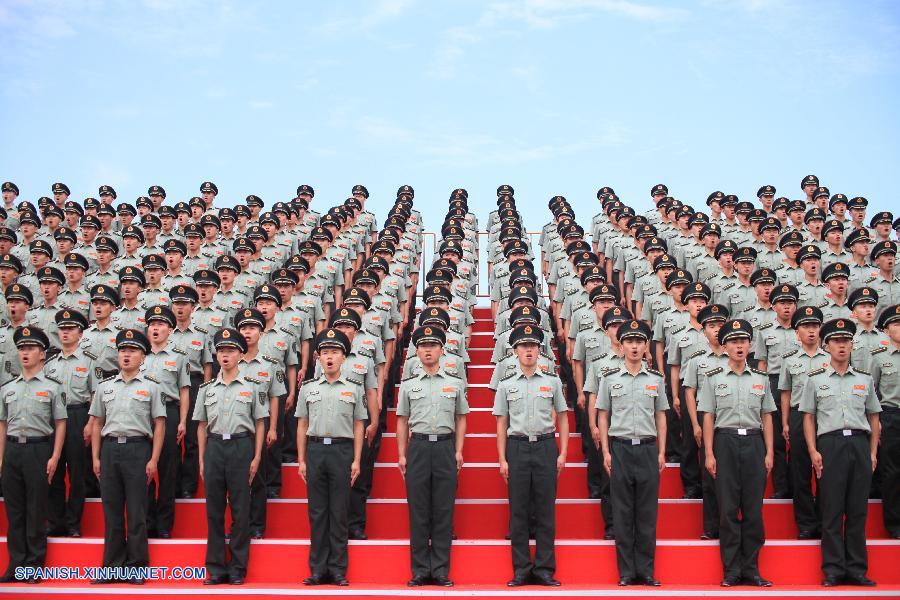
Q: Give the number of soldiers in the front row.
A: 9